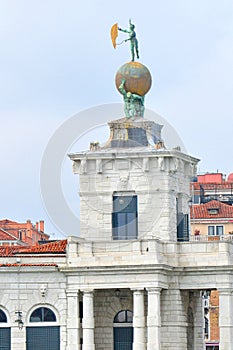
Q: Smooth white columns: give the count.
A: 5